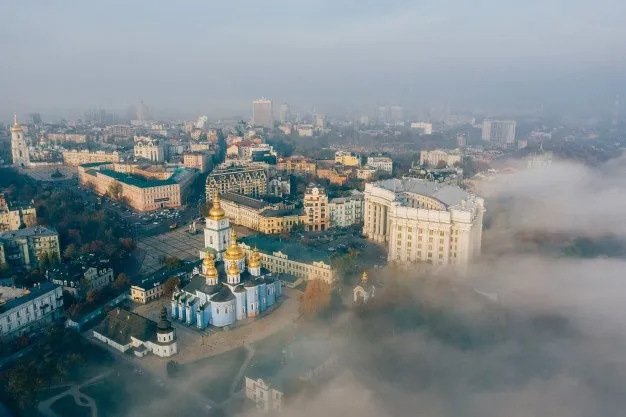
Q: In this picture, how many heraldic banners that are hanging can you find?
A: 0